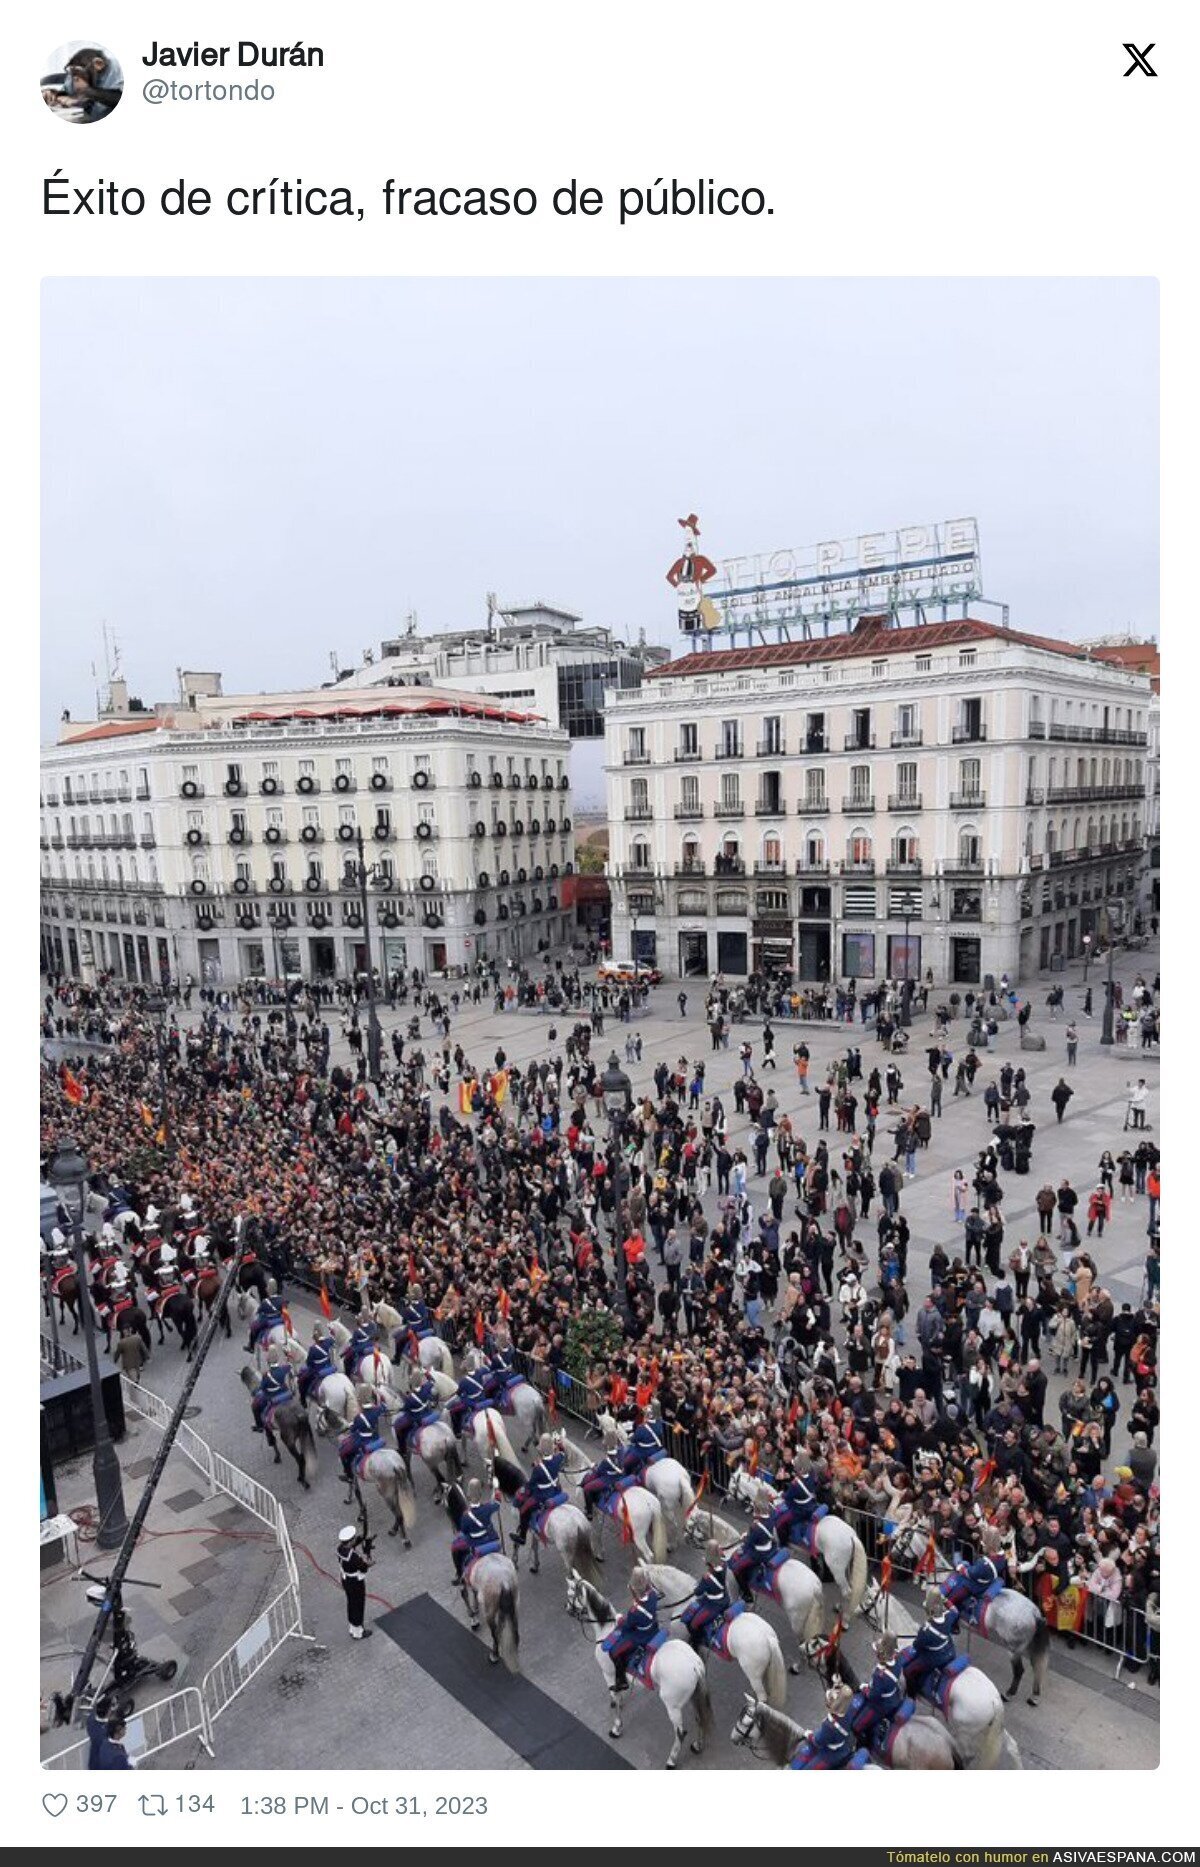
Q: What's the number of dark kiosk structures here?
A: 1